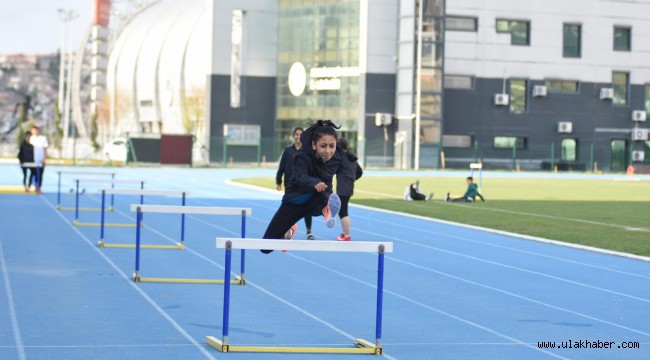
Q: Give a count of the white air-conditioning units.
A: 8